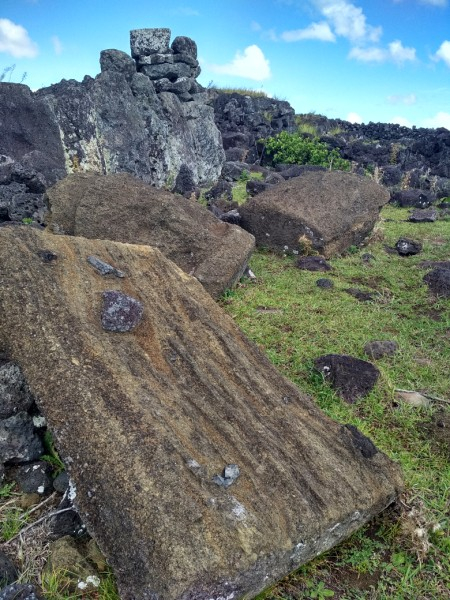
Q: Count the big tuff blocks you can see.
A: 3